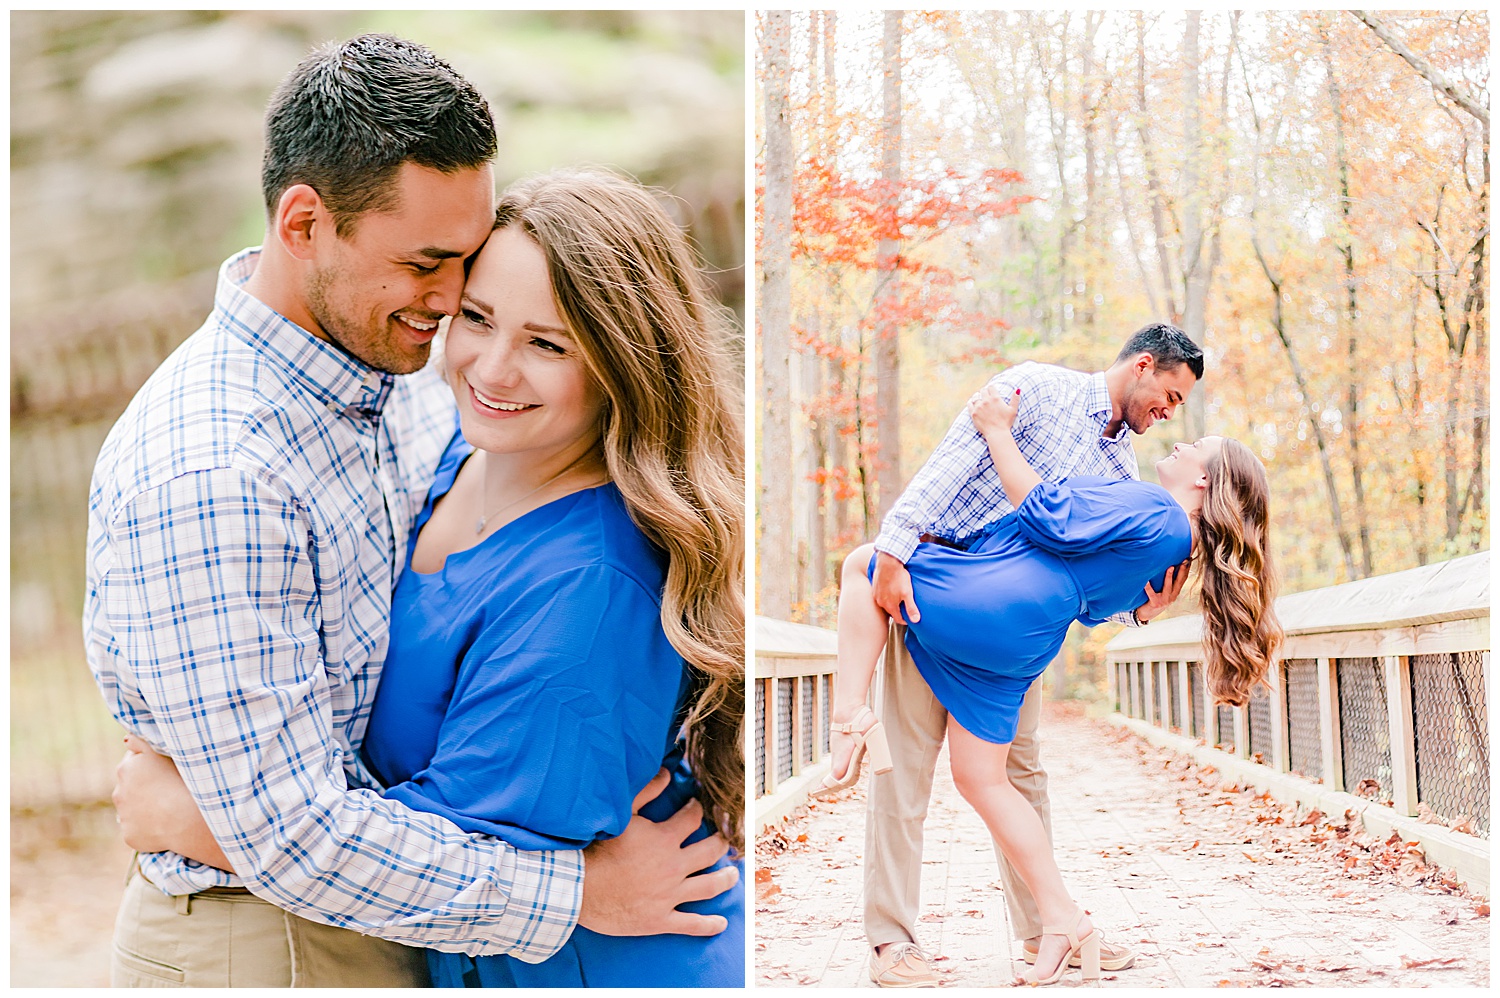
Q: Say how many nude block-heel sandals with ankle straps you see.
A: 2